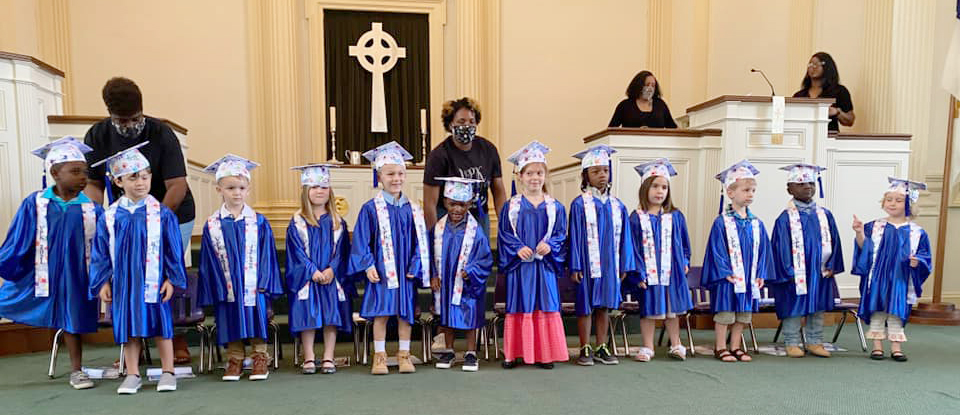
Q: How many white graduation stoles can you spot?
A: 12